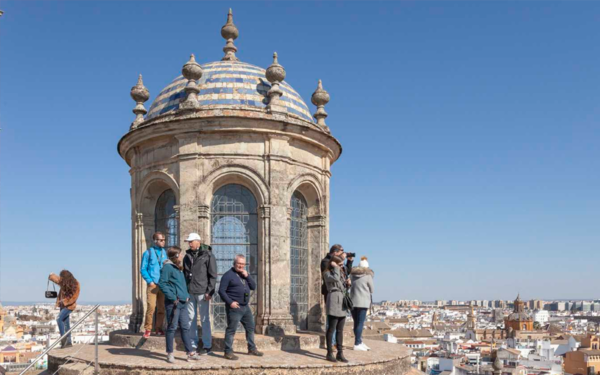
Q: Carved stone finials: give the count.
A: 5